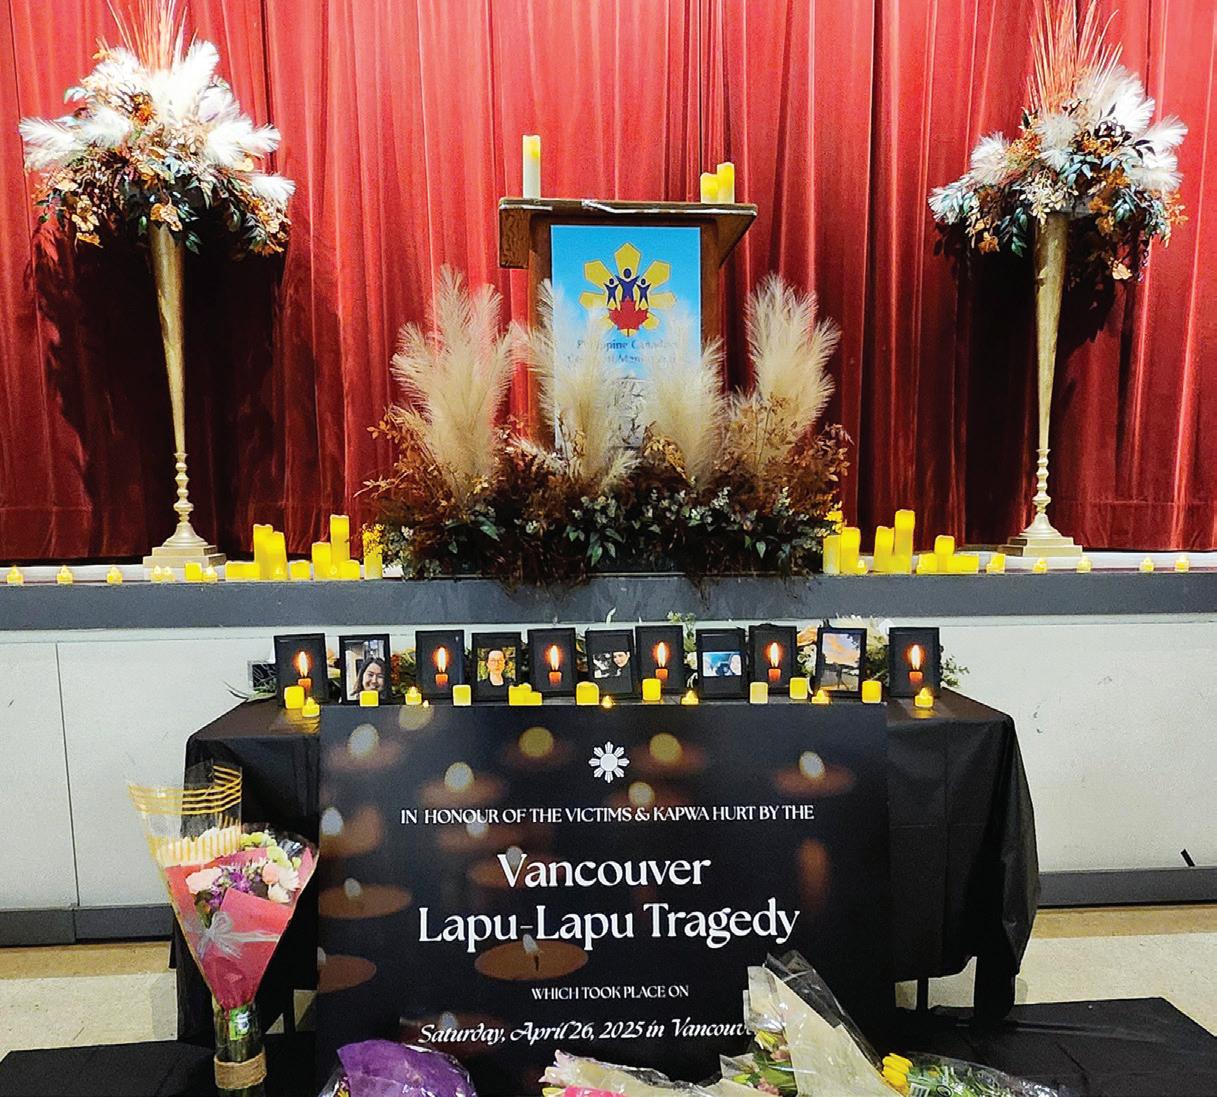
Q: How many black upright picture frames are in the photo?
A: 11